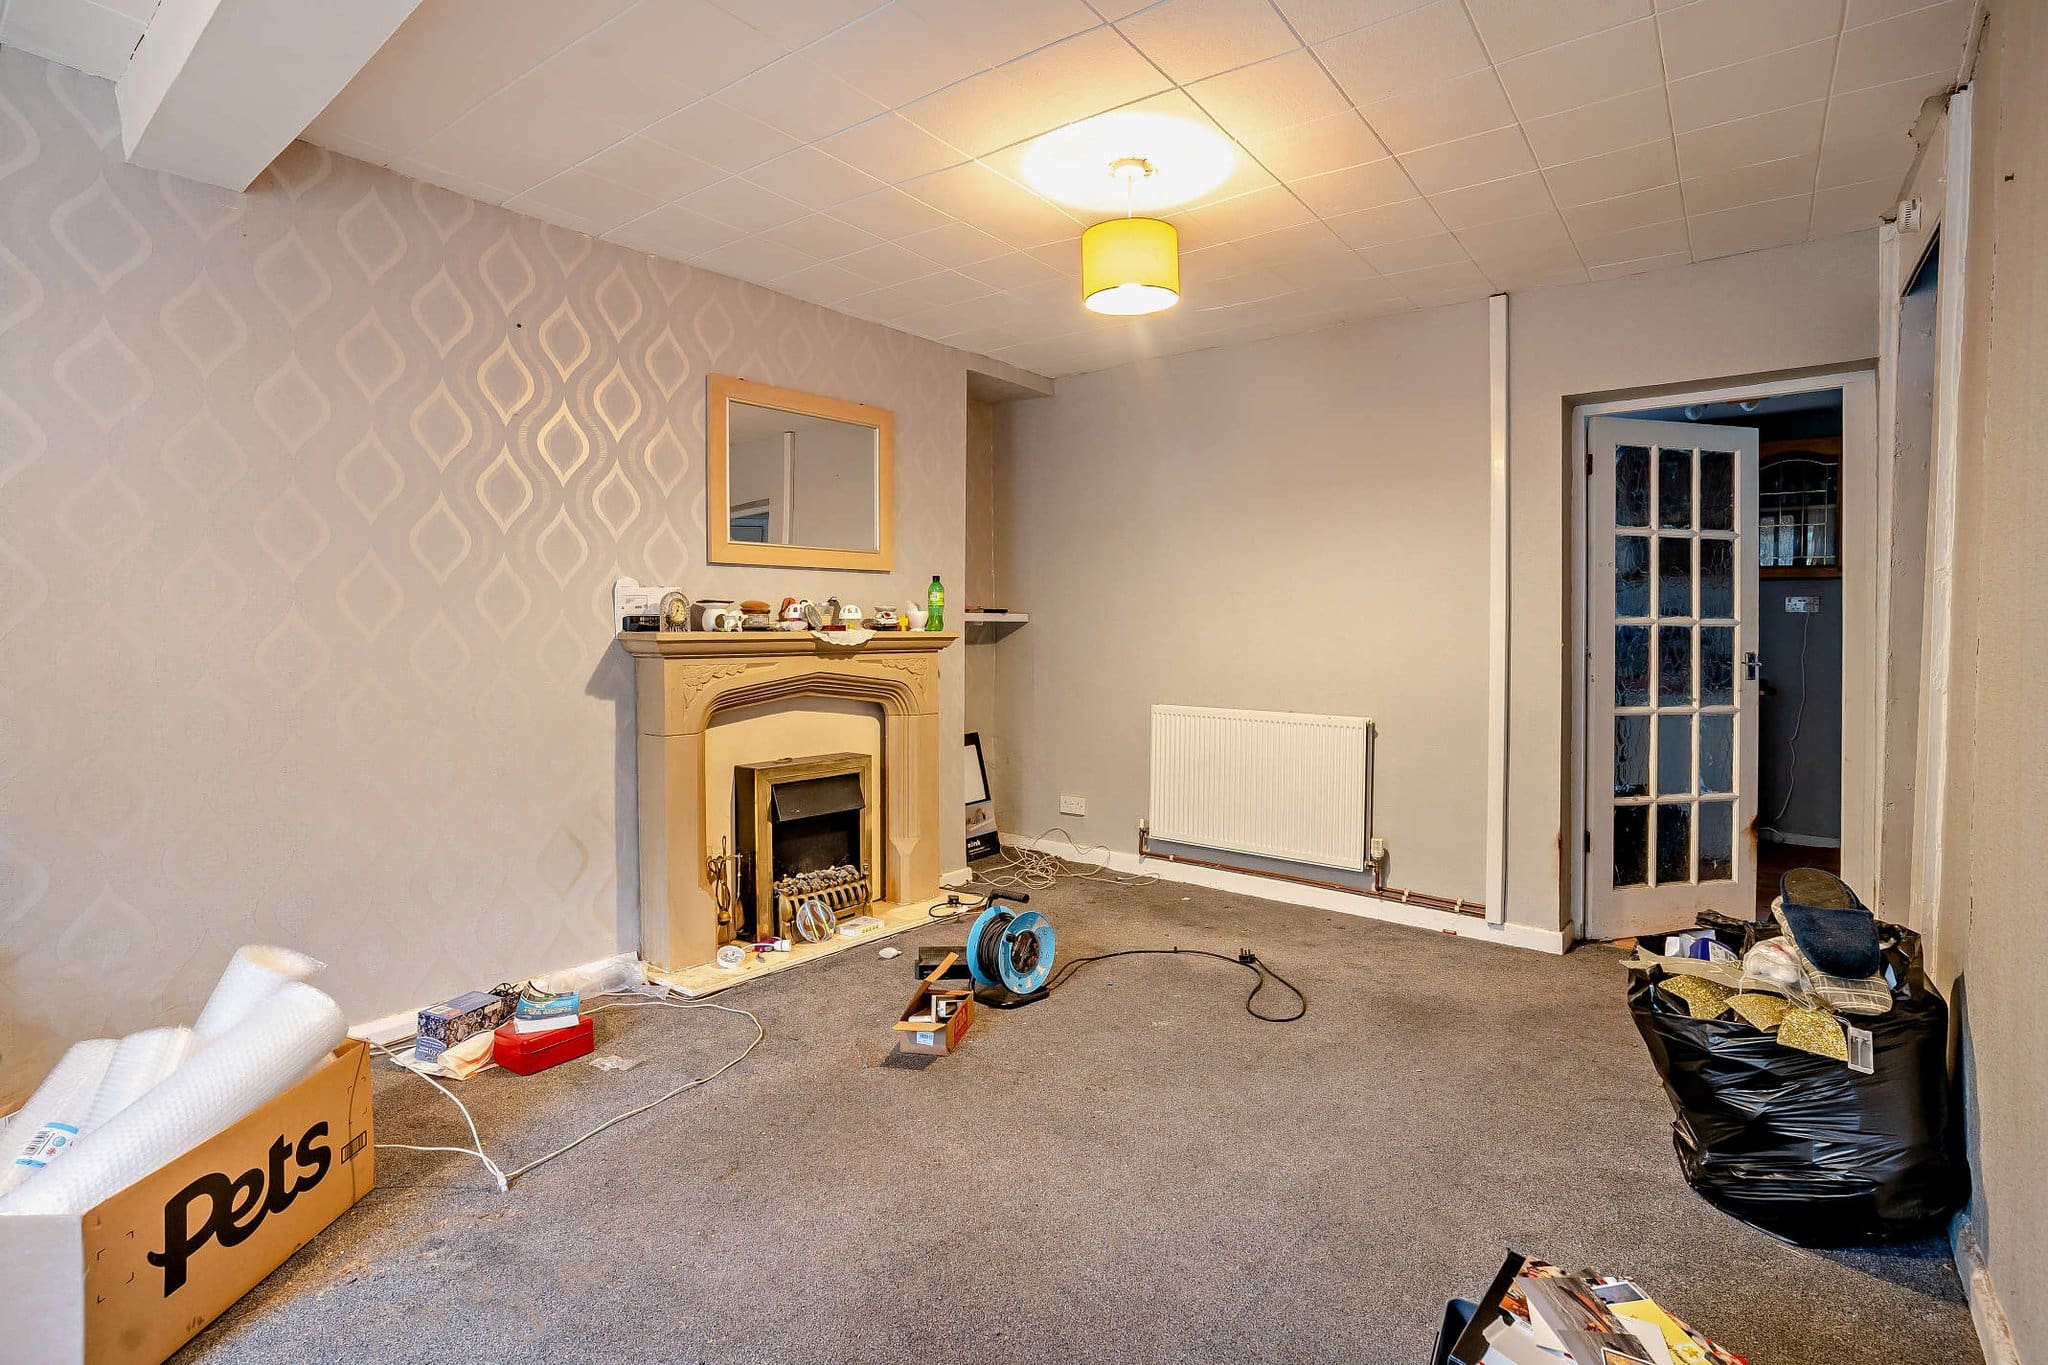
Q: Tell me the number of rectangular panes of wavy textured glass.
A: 15